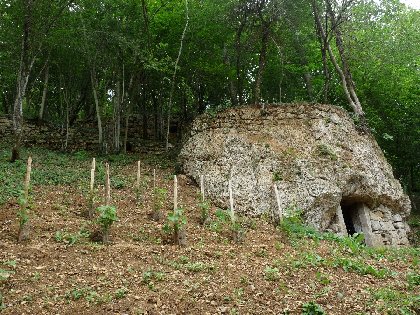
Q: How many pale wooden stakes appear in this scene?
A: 9